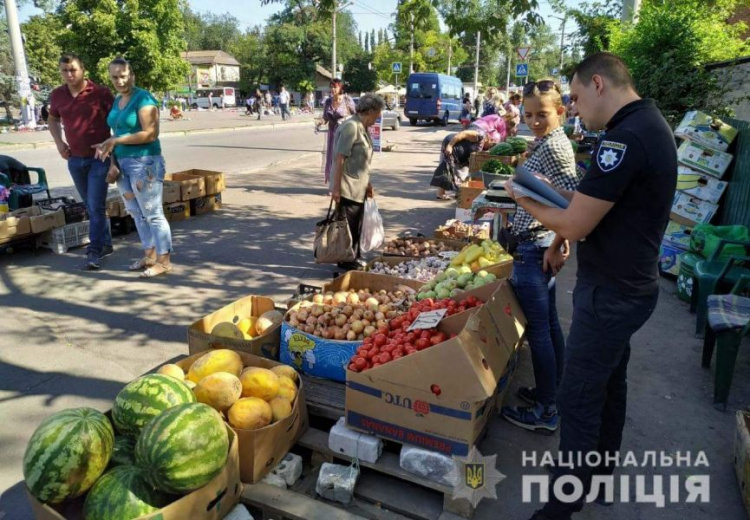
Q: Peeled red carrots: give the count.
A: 0